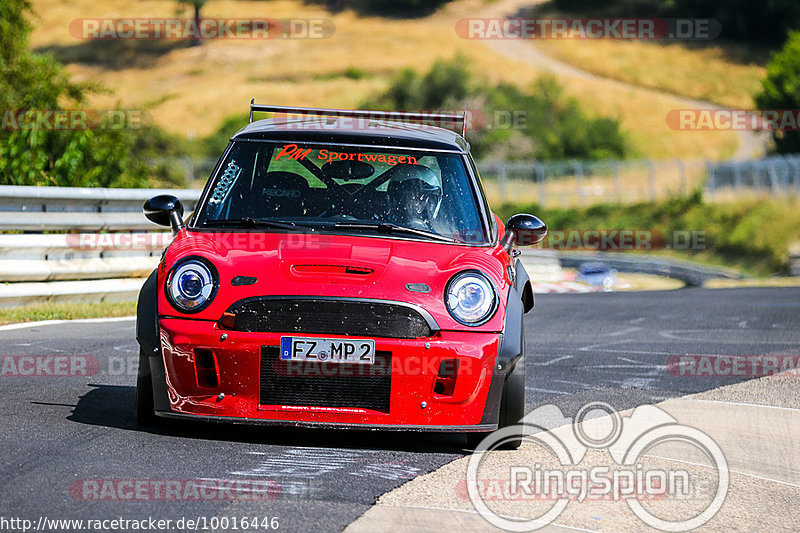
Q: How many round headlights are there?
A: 2